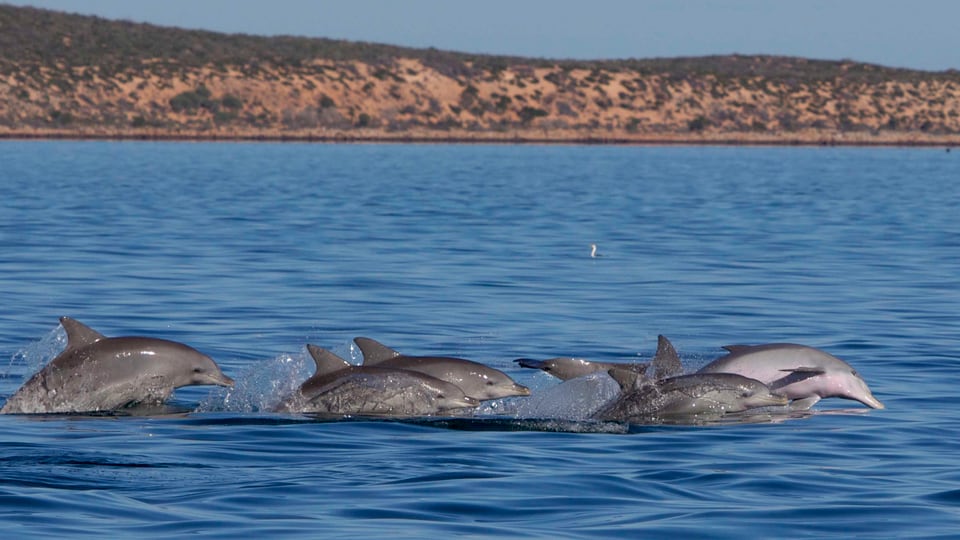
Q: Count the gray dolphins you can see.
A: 5